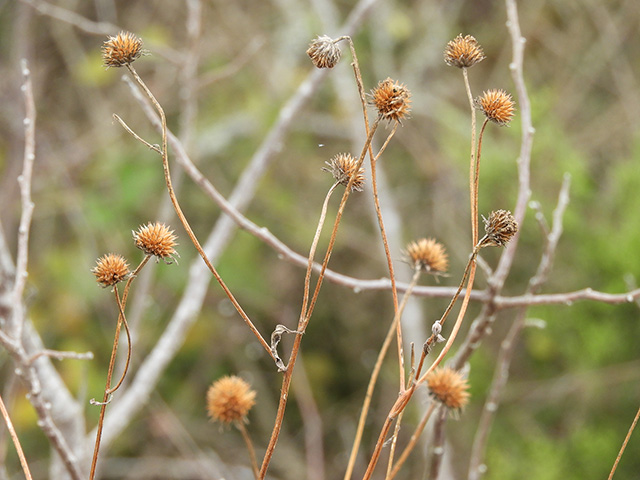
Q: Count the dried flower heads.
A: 12